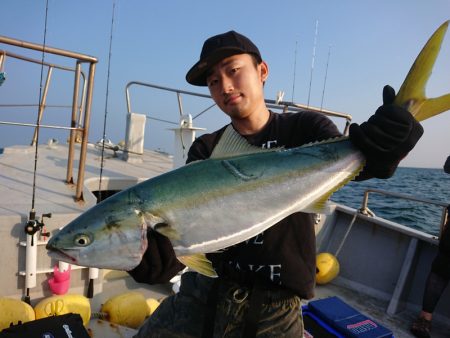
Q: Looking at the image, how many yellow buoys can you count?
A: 5